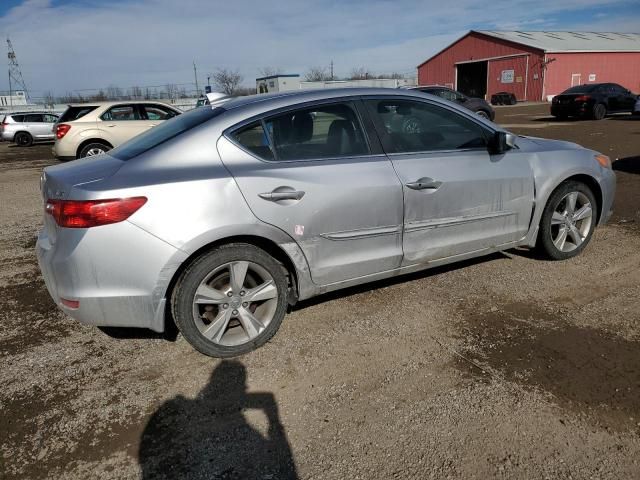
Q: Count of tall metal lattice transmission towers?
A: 1